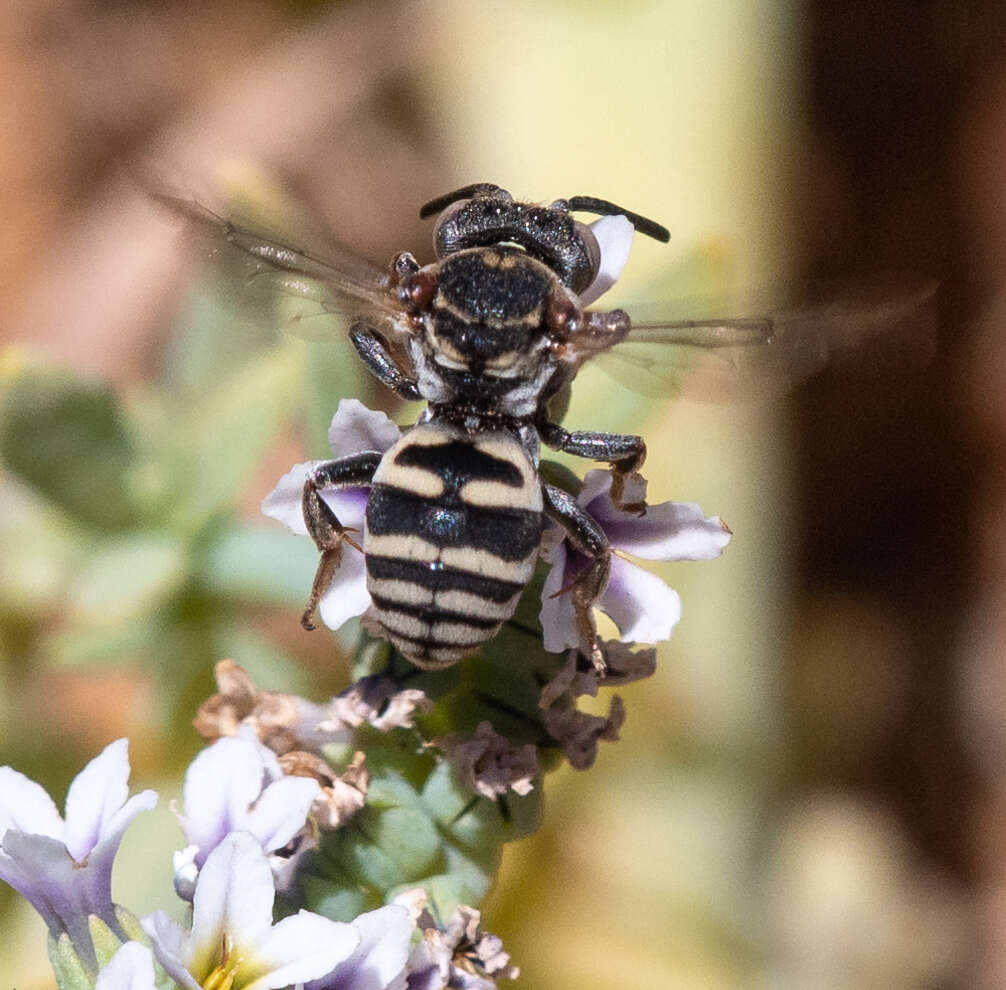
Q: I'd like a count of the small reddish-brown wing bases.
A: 2